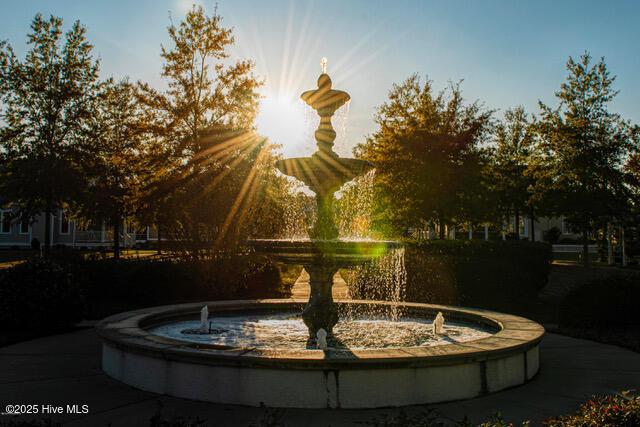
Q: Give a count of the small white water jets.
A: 3